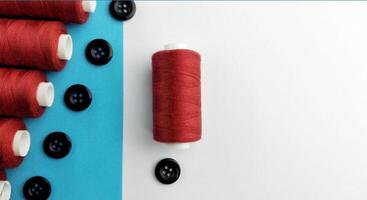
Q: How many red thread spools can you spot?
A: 6